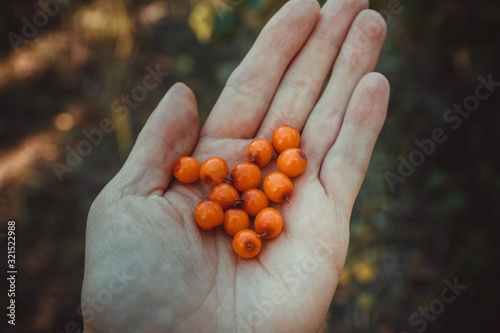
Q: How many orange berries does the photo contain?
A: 13